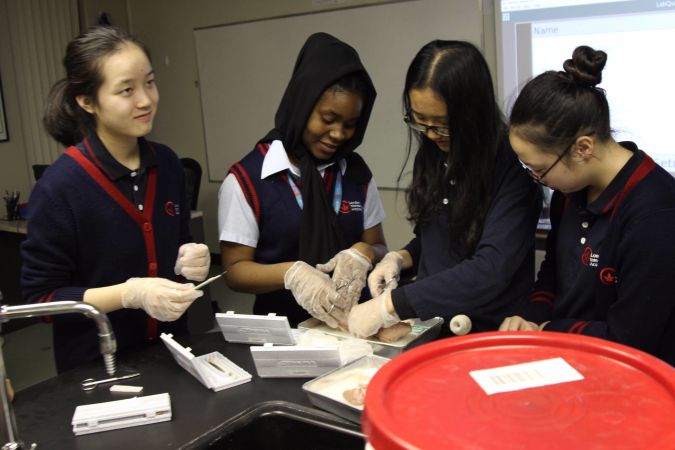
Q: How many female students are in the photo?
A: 4